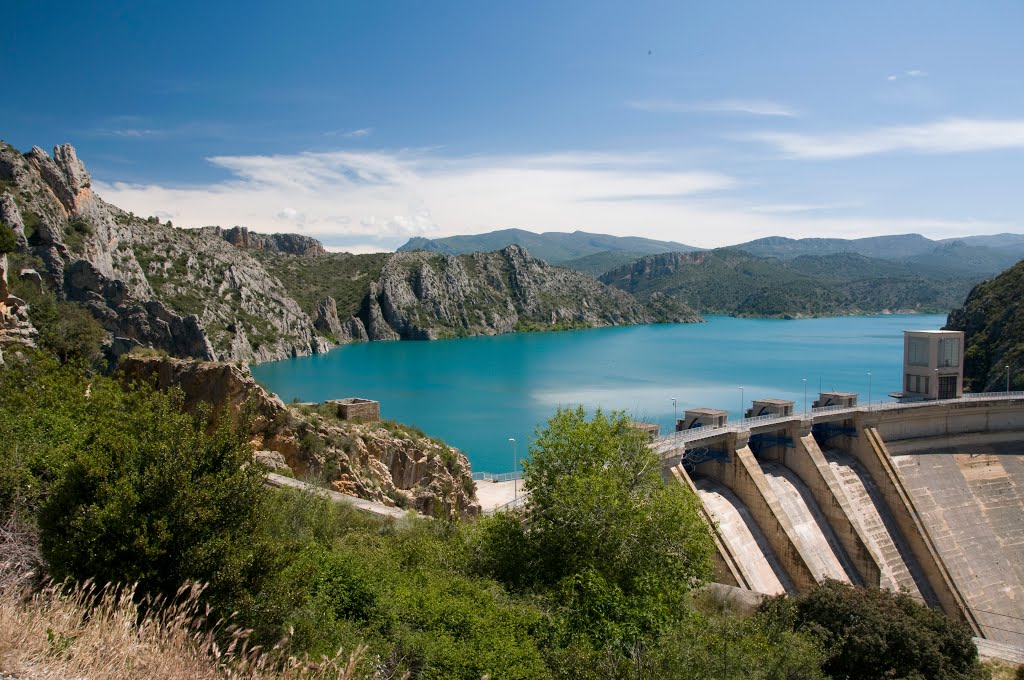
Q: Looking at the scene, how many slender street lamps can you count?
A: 7